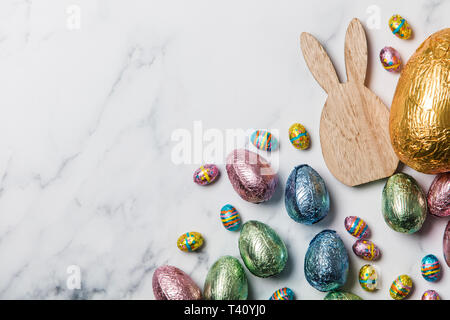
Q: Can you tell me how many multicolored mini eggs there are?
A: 14